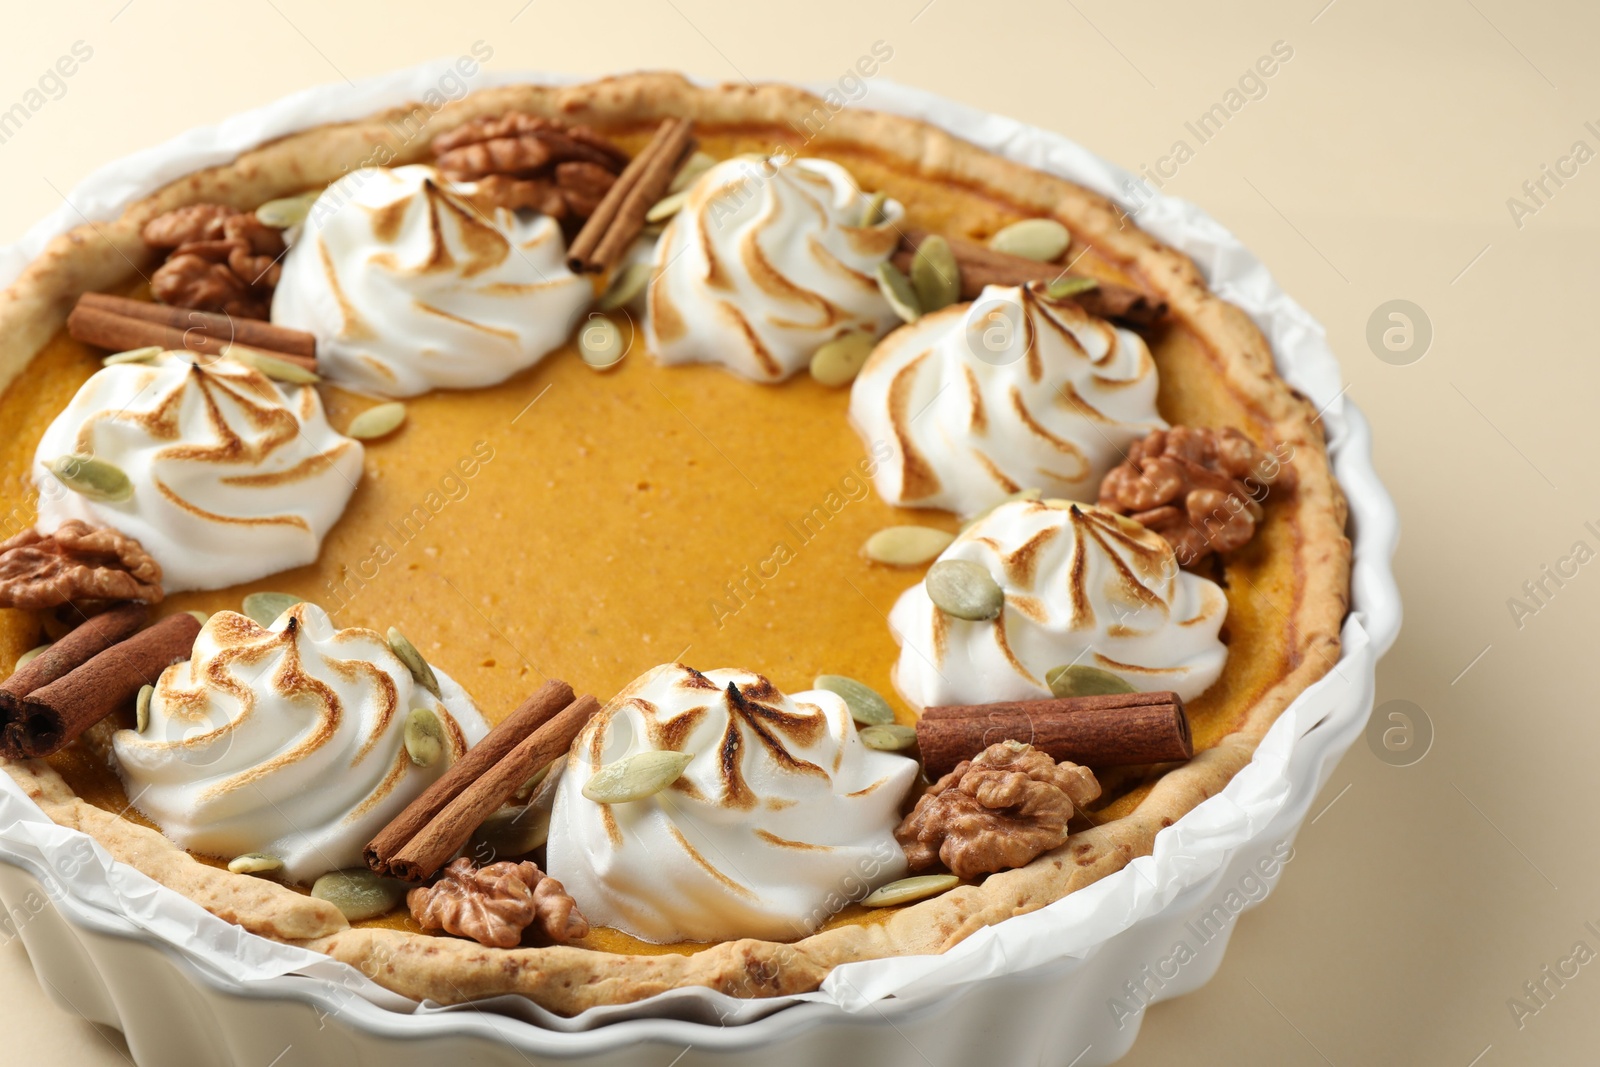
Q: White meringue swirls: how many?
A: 7